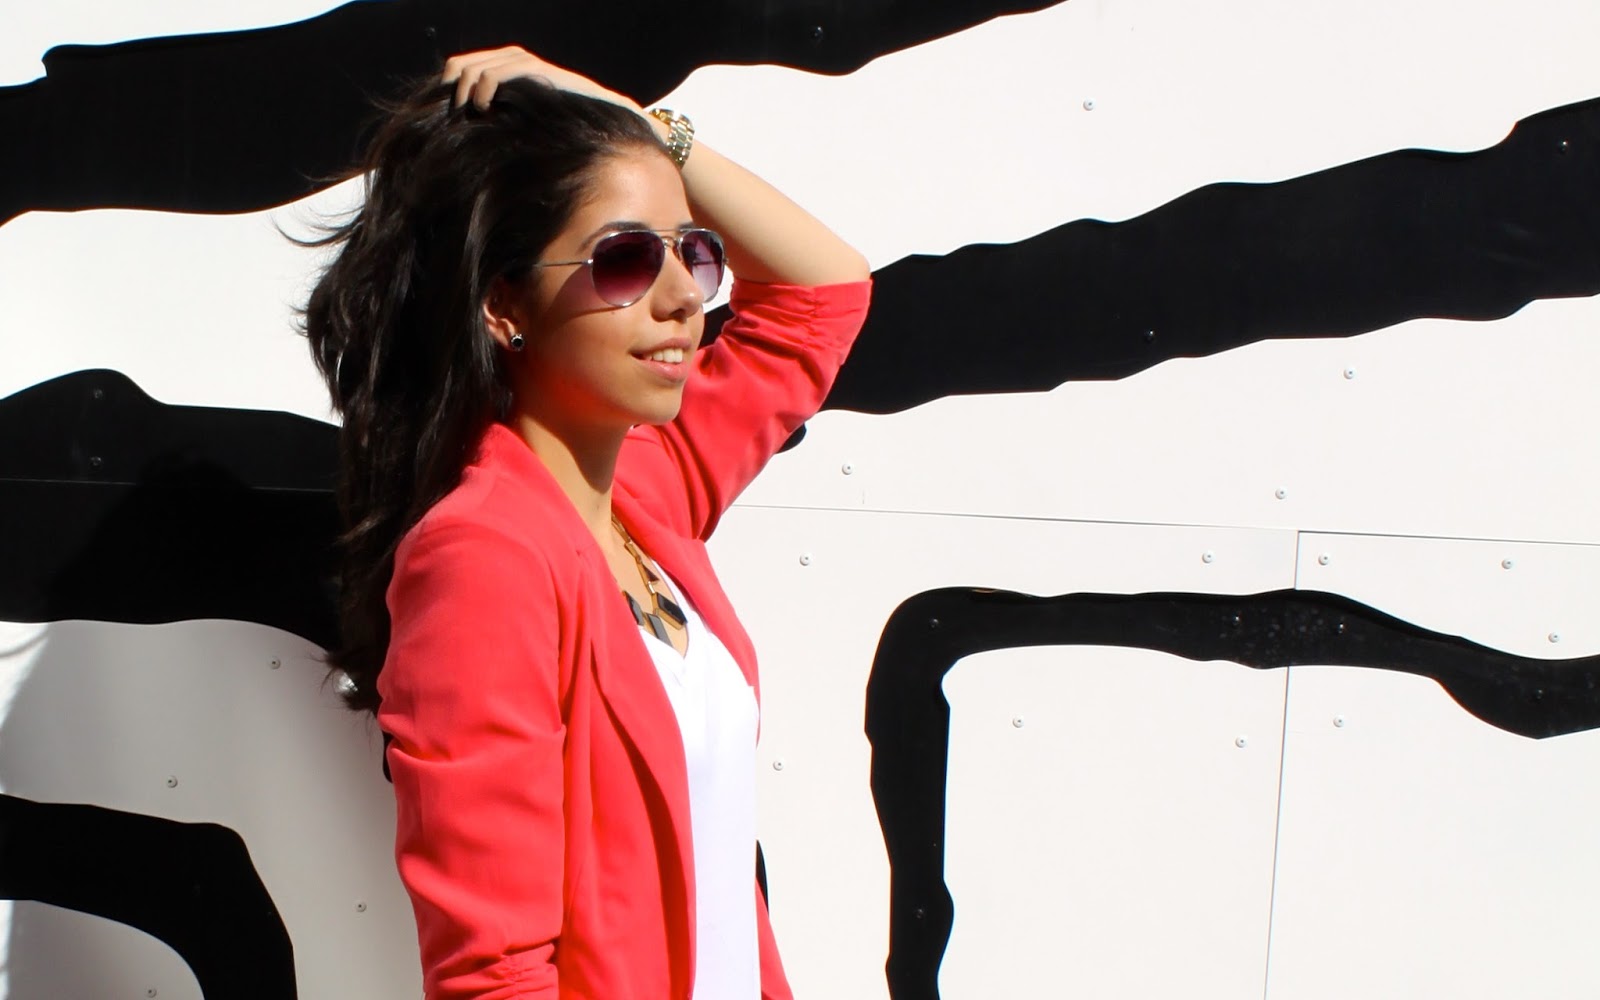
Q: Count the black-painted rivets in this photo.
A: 11